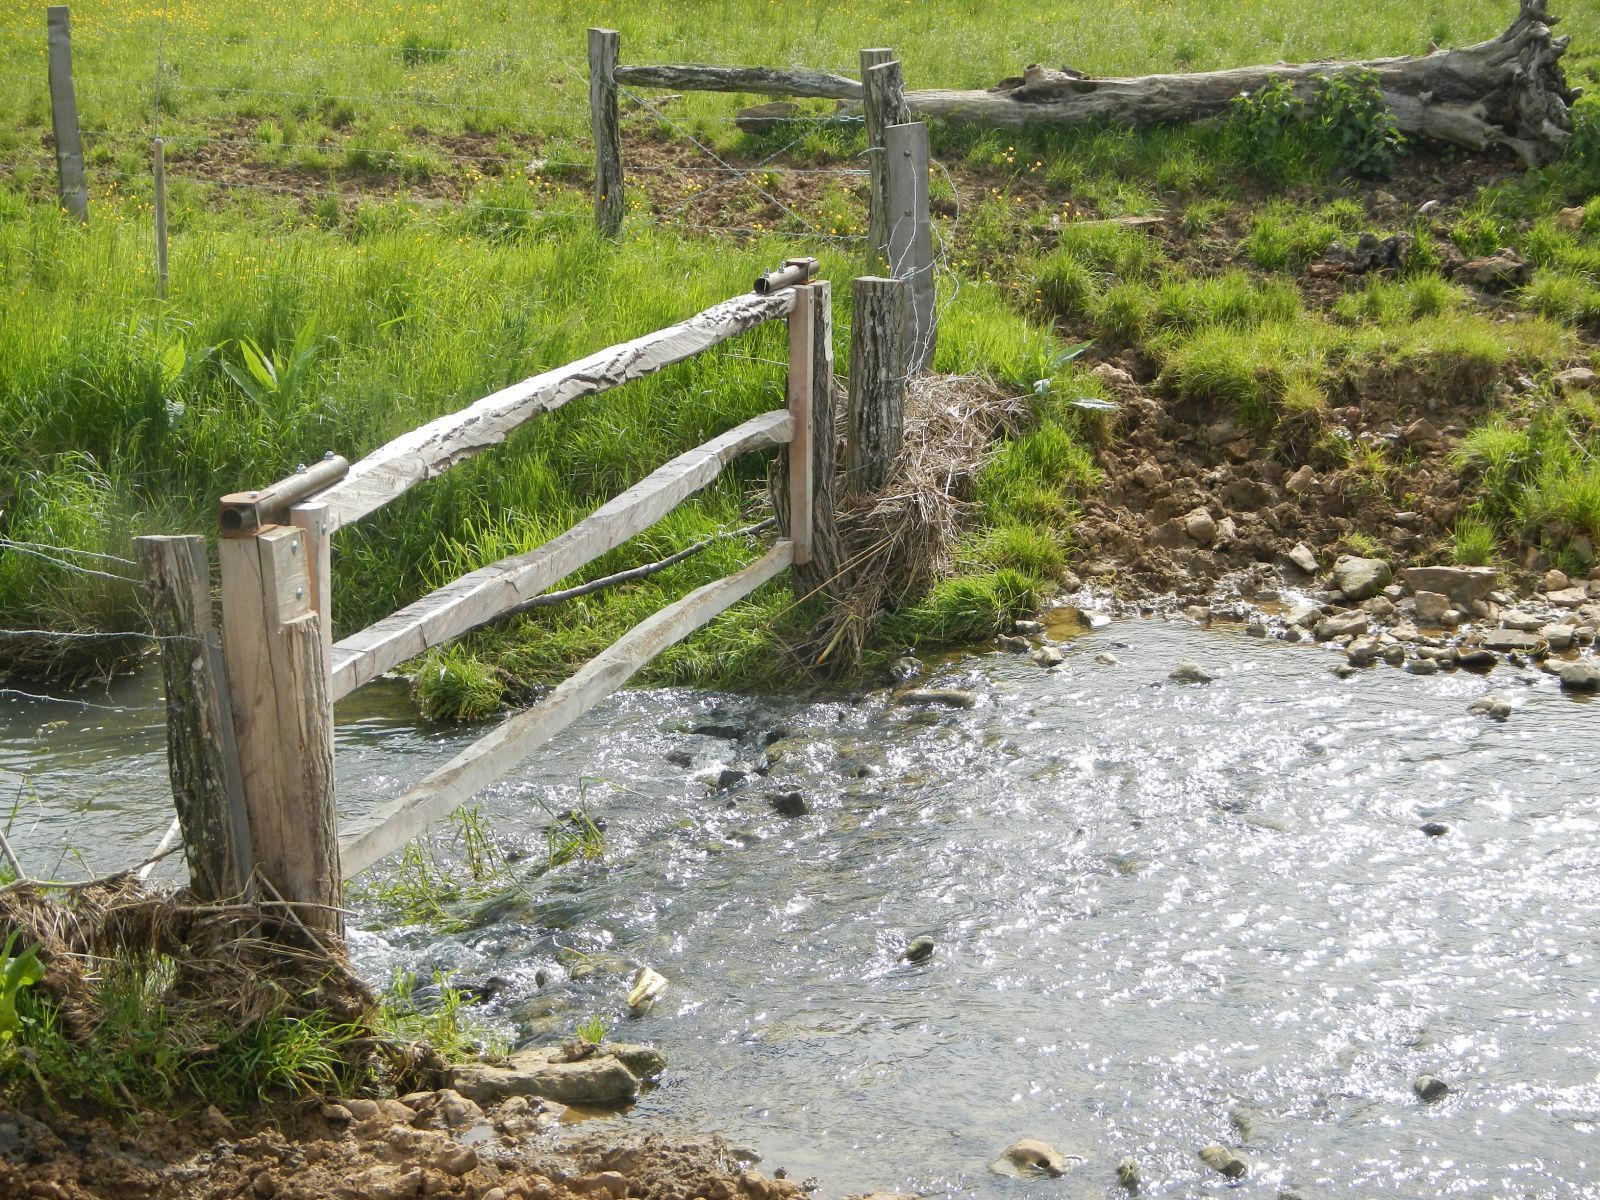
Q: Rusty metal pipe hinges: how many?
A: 2